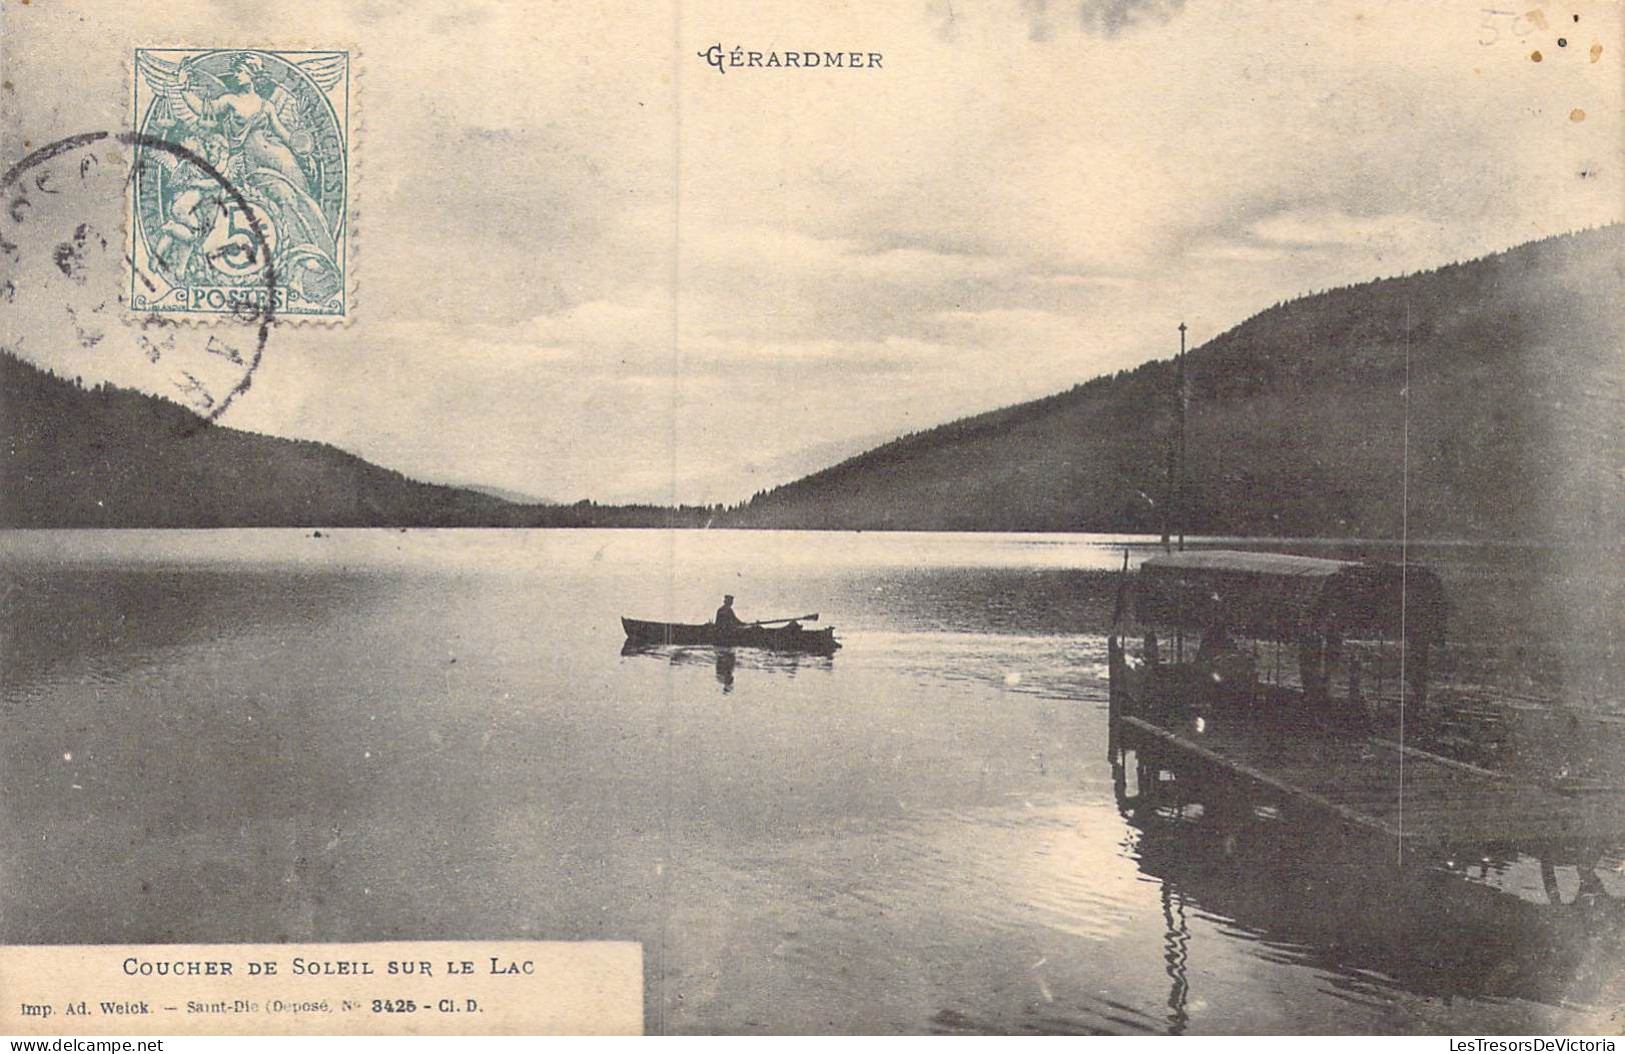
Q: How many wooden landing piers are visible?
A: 1